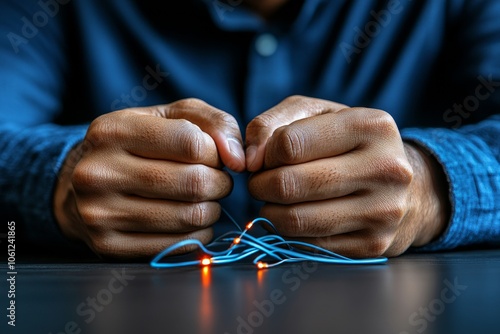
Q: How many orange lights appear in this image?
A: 4